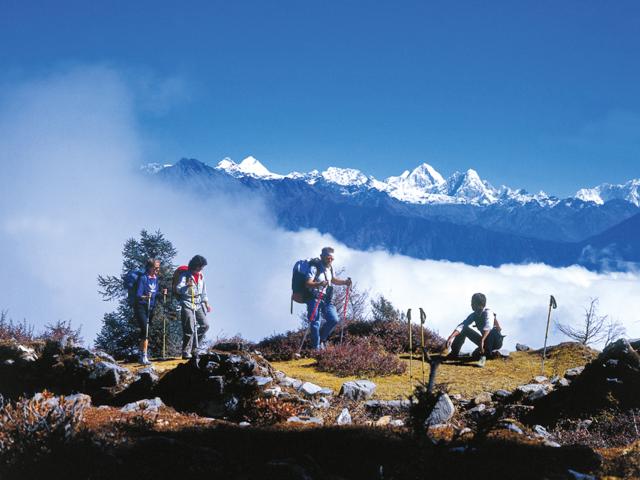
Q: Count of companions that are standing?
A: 3